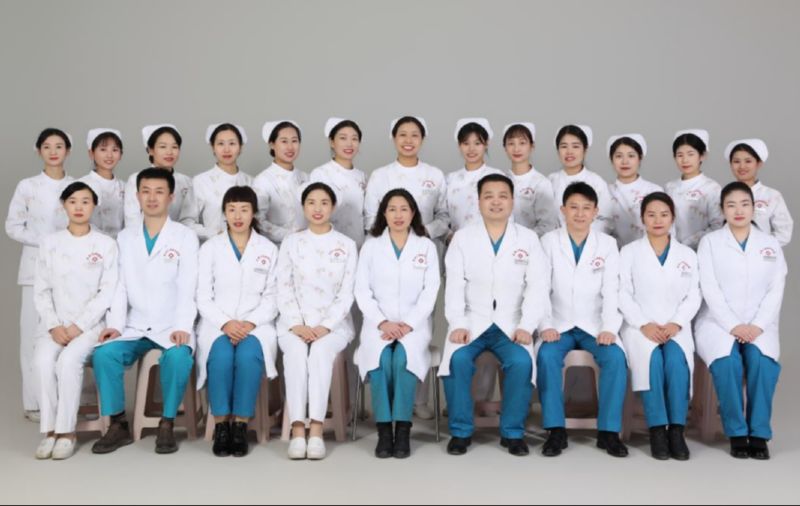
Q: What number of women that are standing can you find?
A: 13